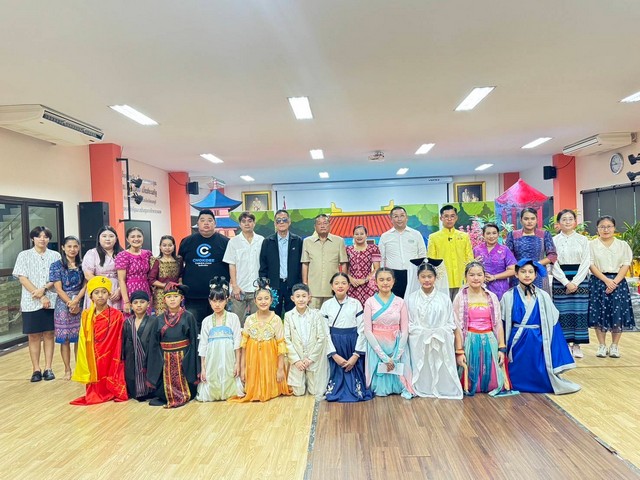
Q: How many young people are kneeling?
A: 11